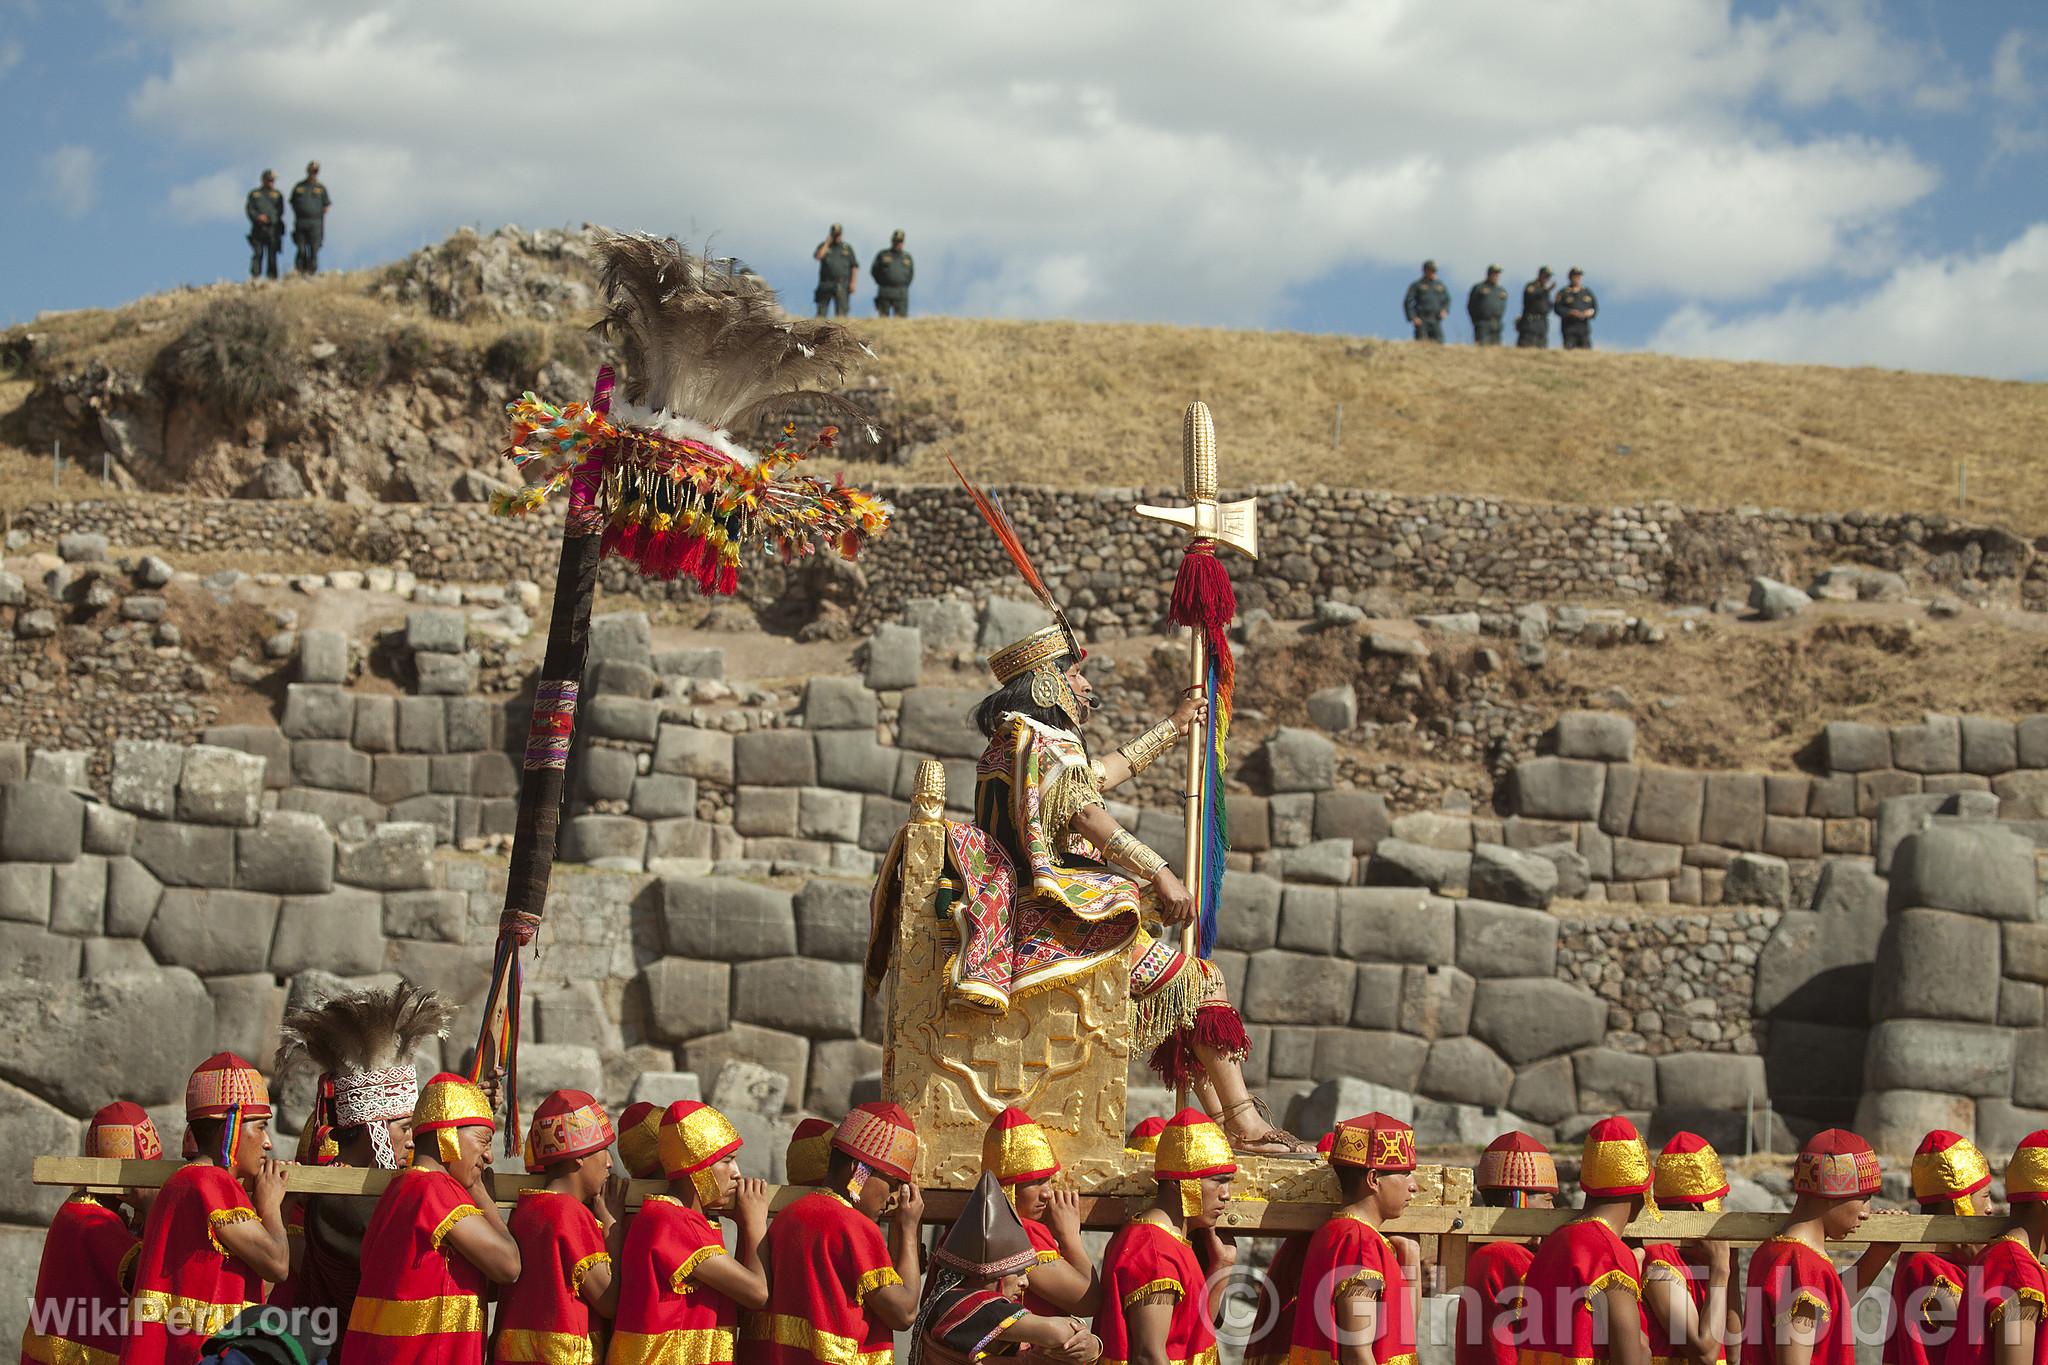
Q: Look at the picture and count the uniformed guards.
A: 8